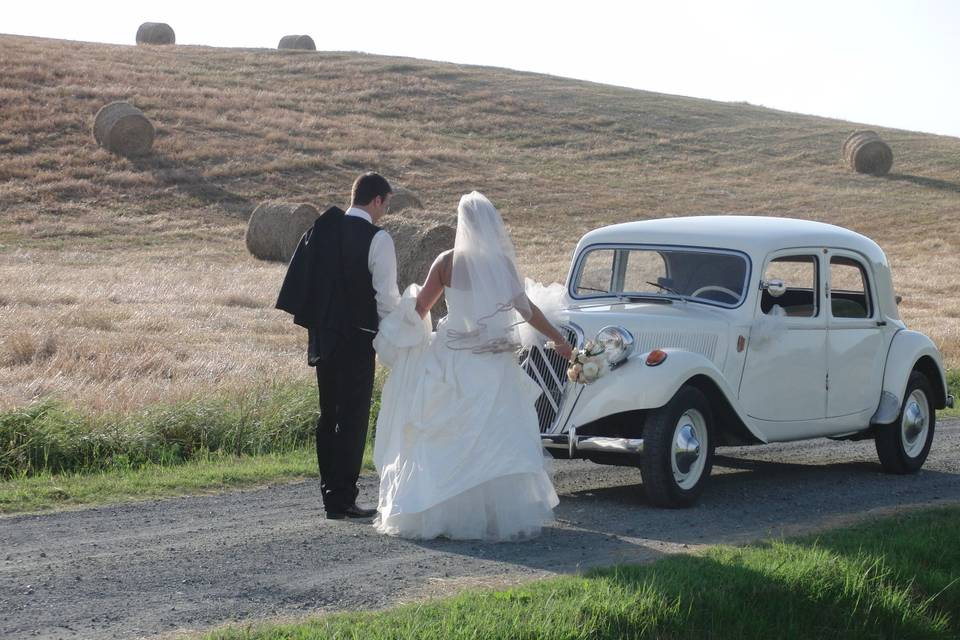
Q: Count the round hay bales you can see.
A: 7